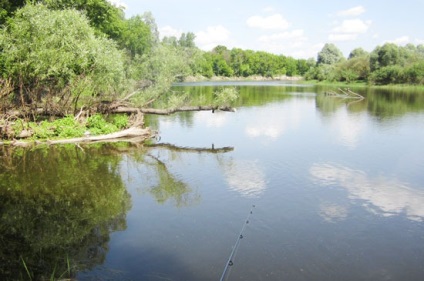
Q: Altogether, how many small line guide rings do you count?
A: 5